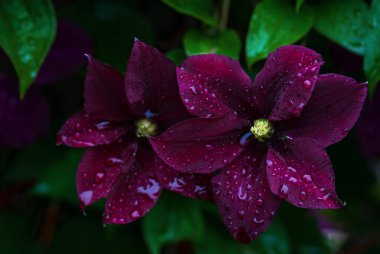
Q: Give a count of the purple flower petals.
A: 12